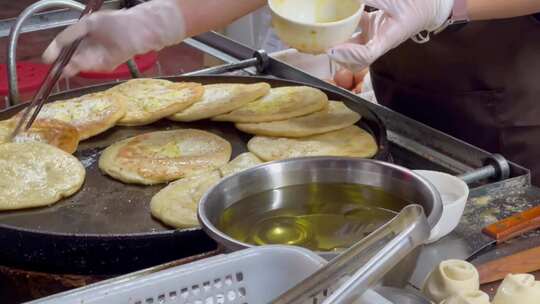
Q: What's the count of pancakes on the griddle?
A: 11